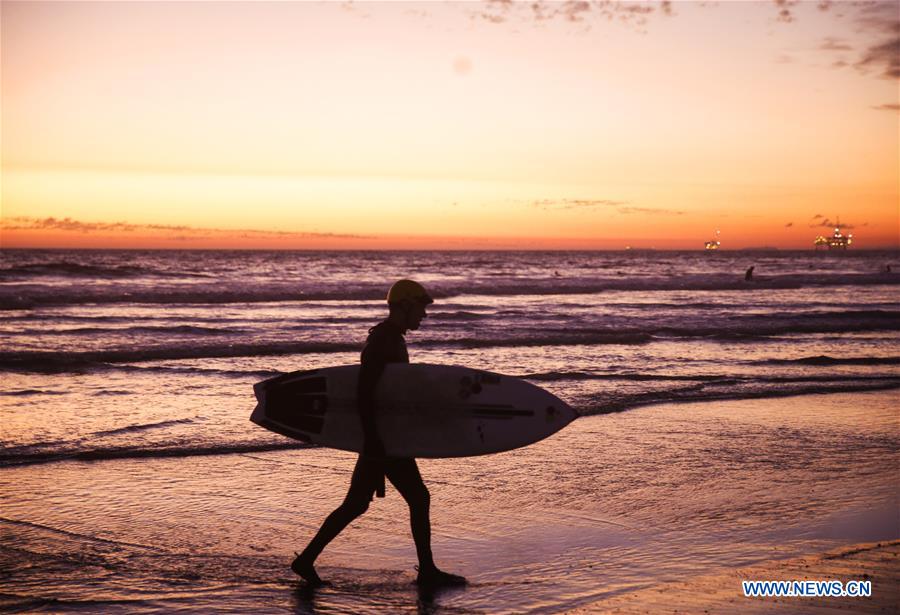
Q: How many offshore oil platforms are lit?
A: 2